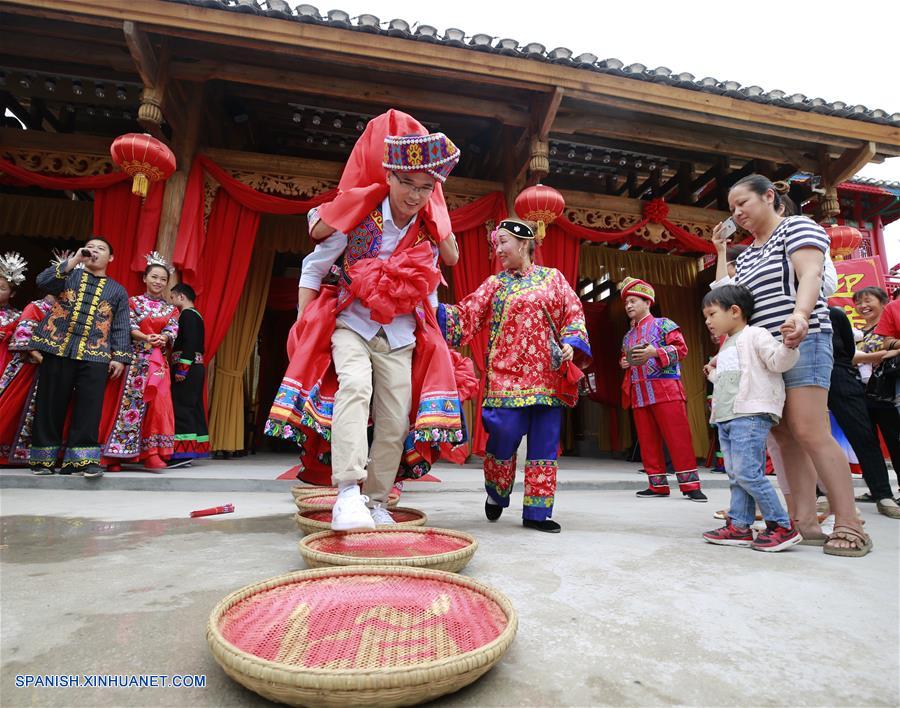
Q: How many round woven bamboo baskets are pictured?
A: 5